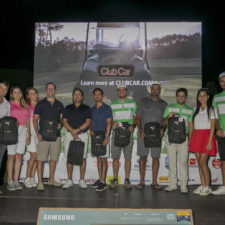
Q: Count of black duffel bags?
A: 7